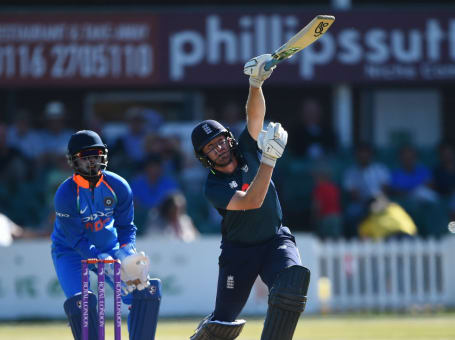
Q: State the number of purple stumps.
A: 3